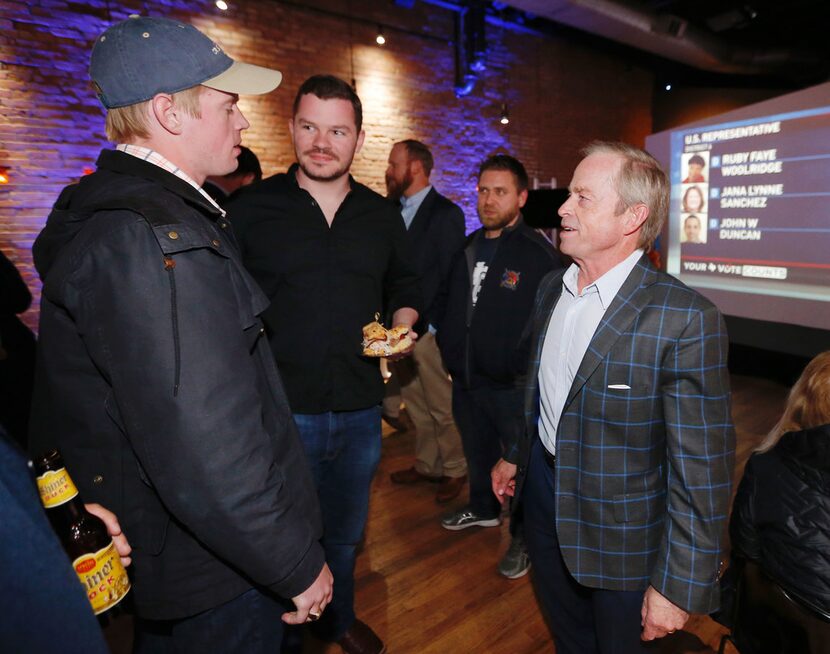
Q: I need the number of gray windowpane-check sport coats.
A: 1